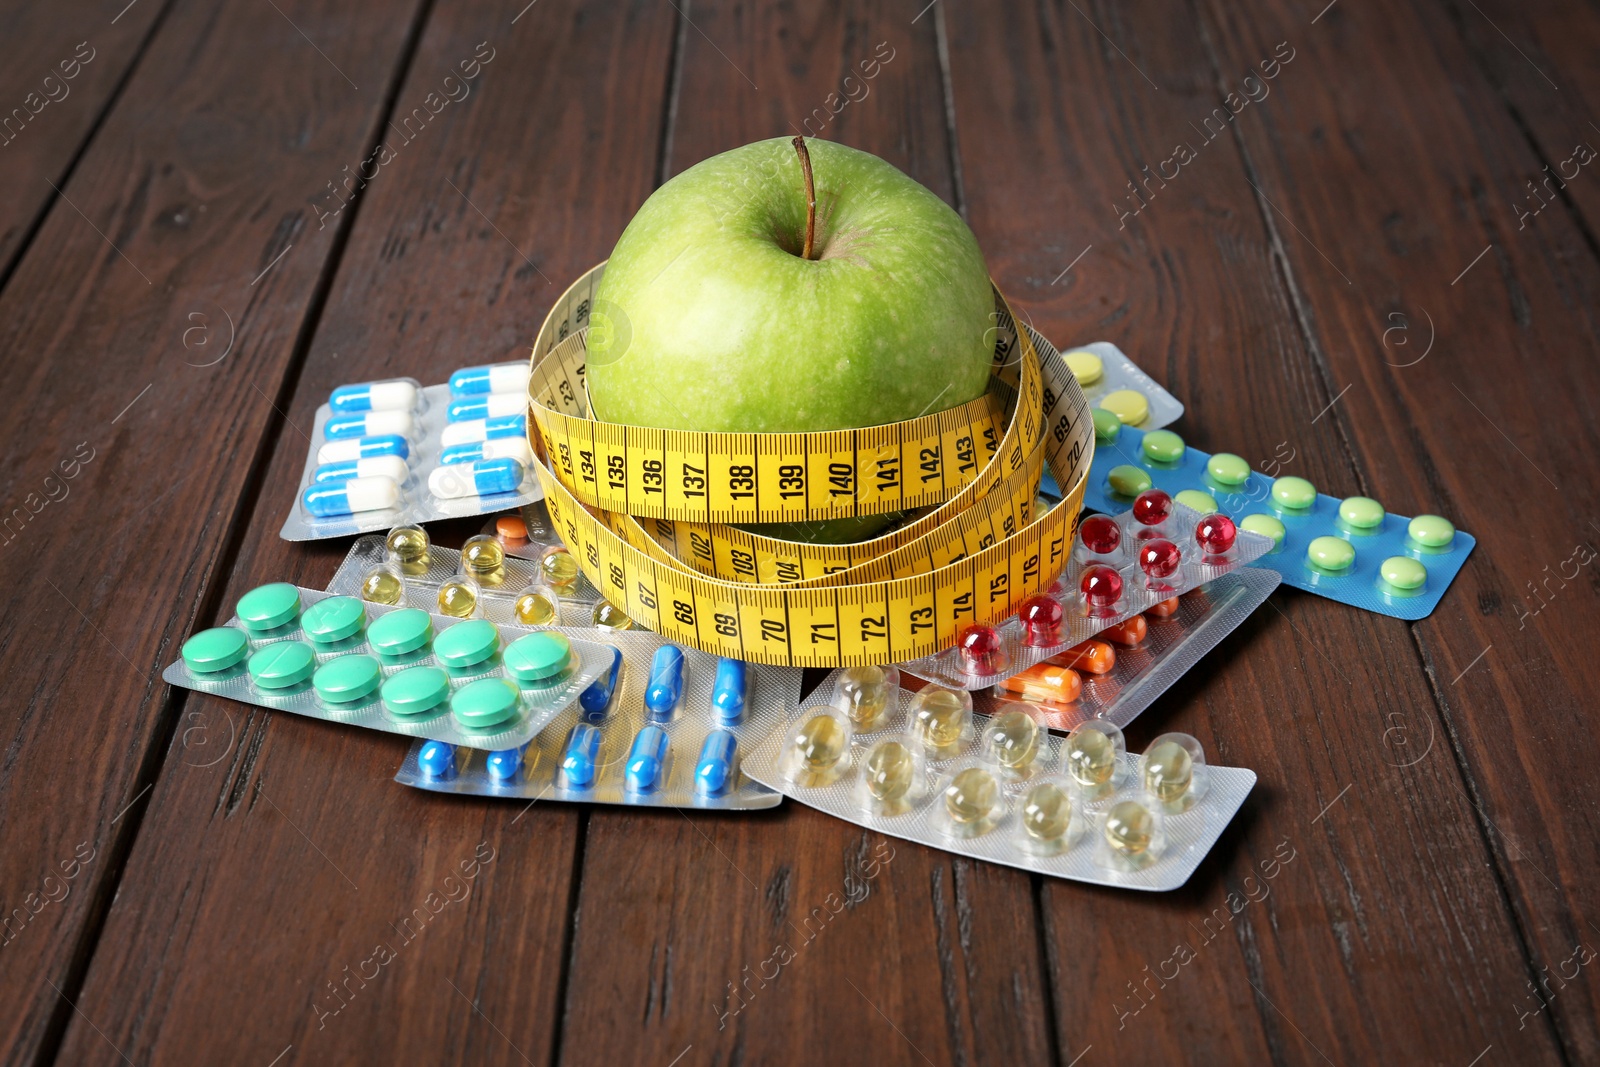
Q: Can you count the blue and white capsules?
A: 10